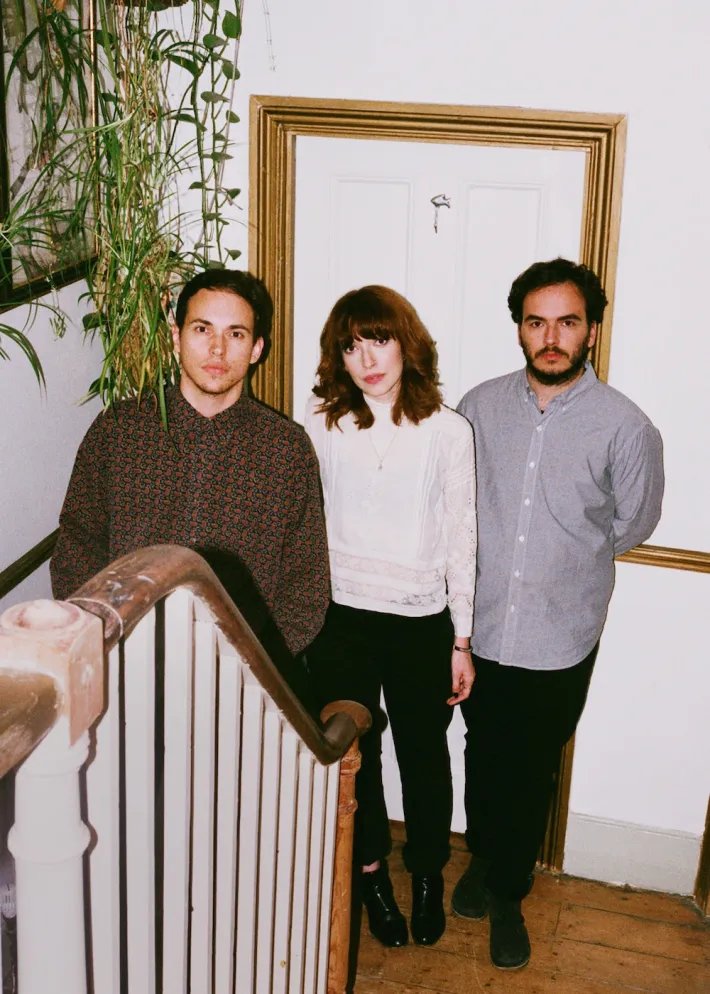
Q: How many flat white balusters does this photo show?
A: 11